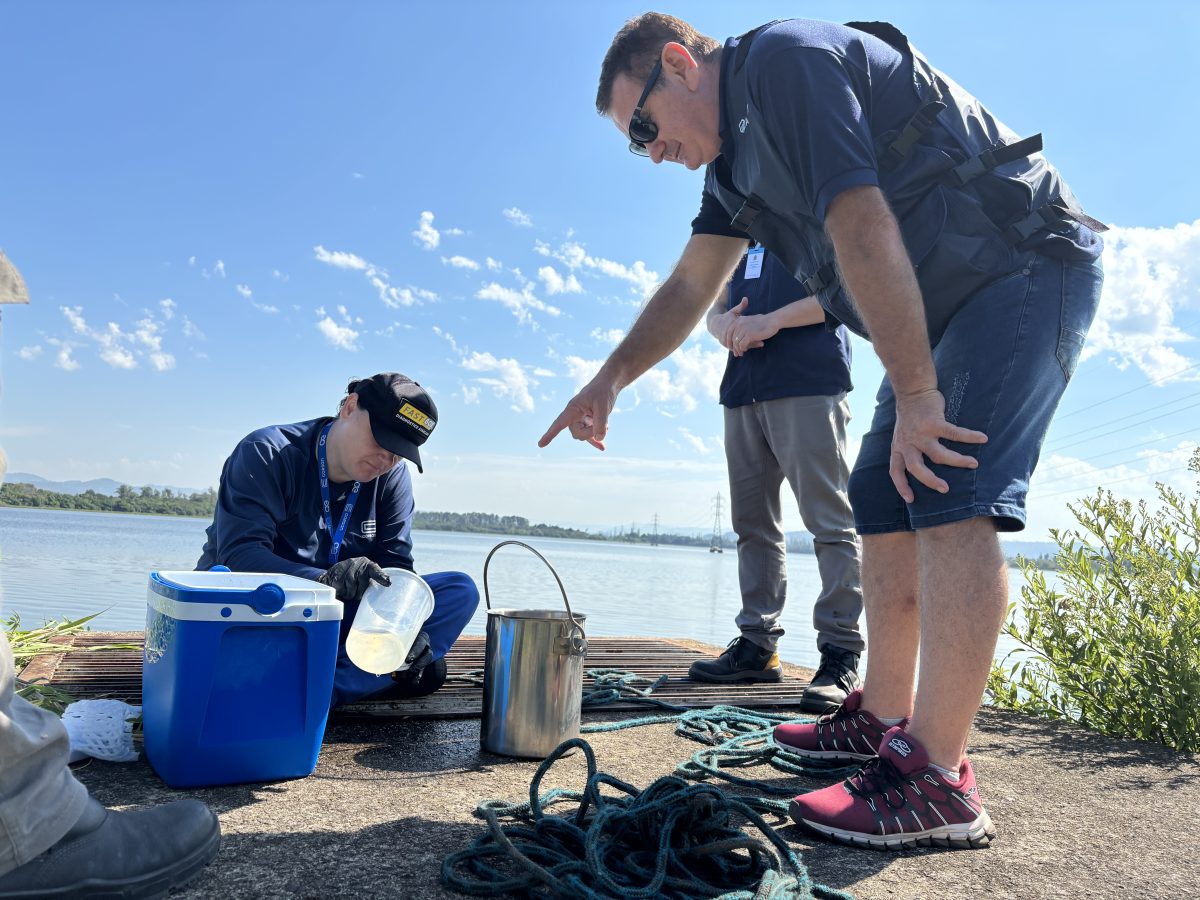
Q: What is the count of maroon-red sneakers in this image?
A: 2